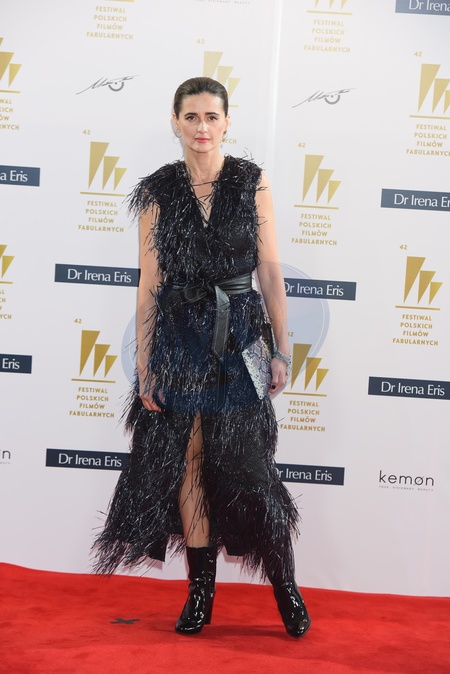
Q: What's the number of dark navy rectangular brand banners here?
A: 9